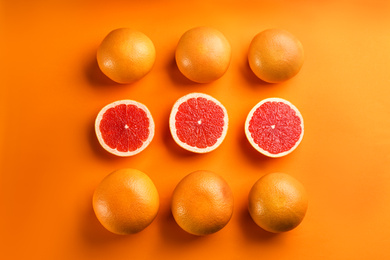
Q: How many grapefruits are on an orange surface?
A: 9